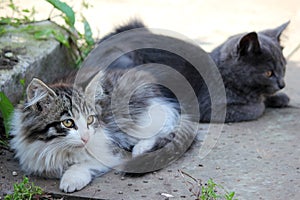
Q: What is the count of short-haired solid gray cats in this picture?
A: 1